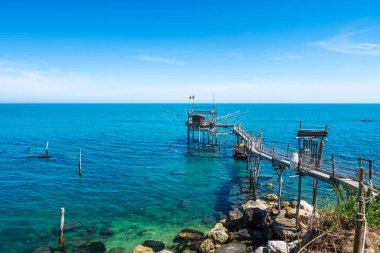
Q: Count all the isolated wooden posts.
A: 3